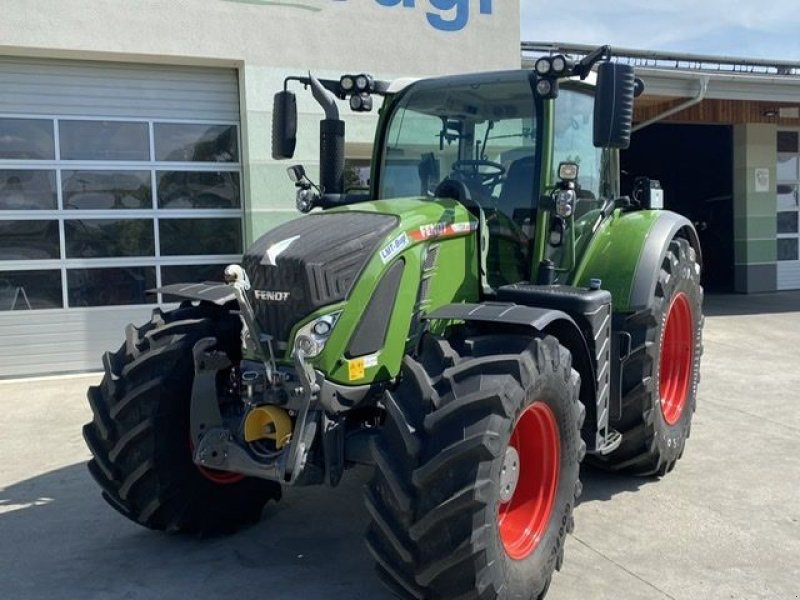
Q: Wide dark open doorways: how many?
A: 1